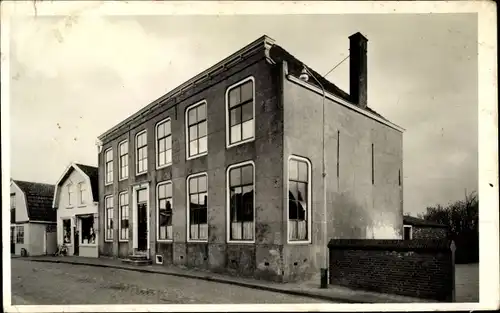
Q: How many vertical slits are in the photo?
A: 3